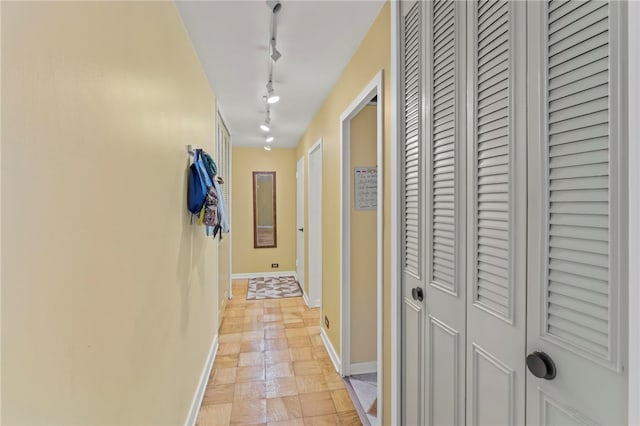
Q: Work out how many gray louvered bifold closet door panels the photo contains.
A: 4